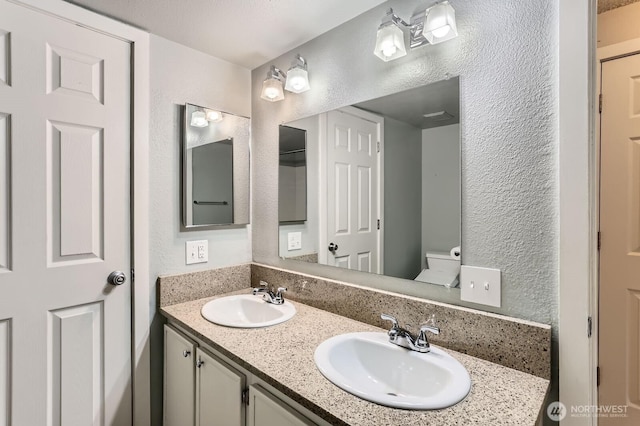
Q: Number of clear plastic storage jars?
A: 0